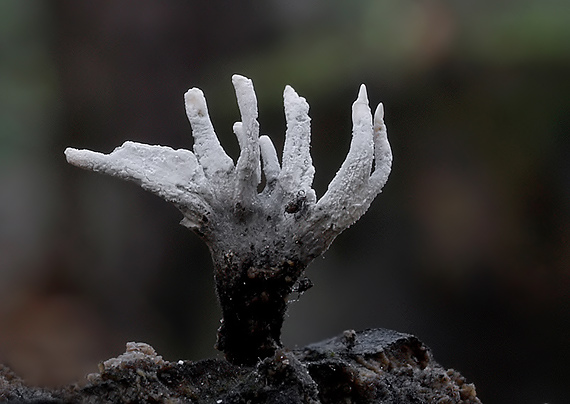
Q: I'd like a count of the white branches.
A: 8